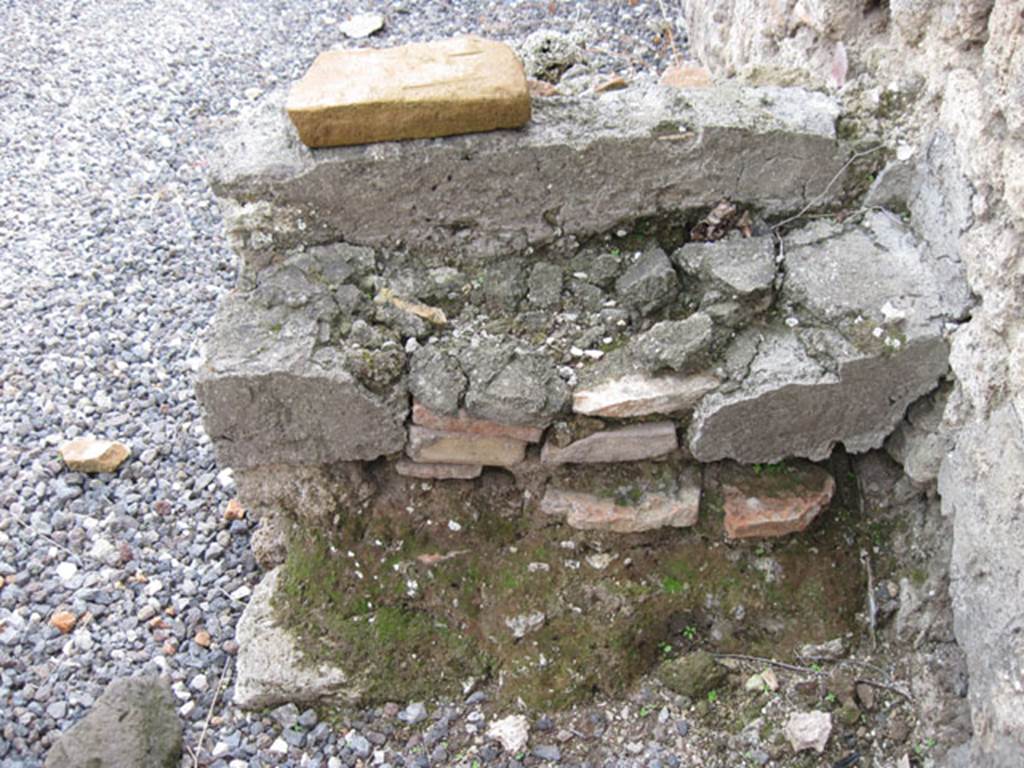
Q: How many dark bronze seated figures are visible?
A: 0